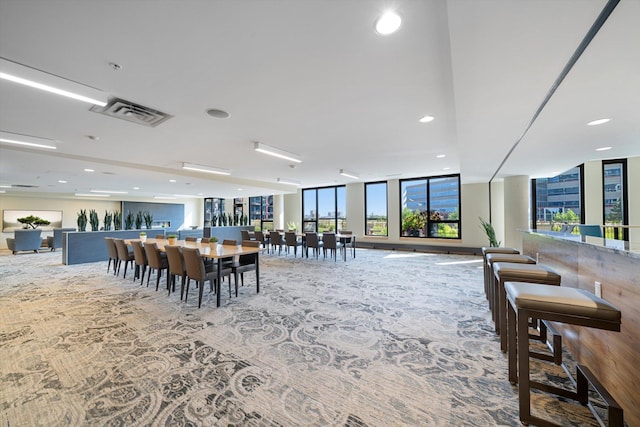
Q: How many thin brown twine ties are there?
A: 0